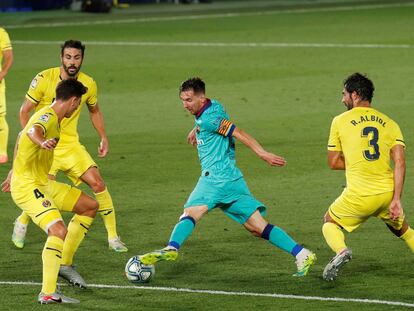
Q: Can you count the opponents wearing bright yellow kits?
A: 4